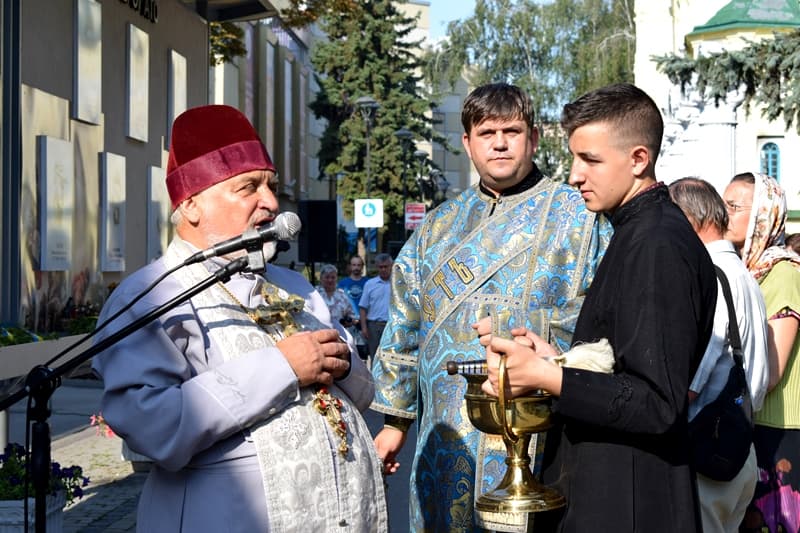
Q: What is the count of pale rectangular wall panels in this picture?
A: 6